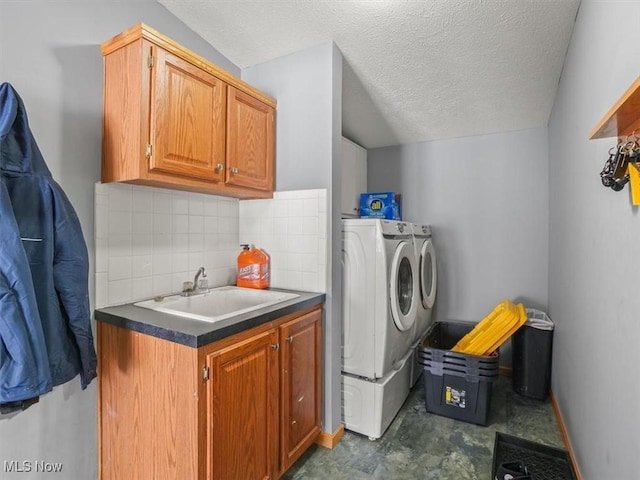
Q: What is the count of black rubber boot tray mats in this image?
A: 1